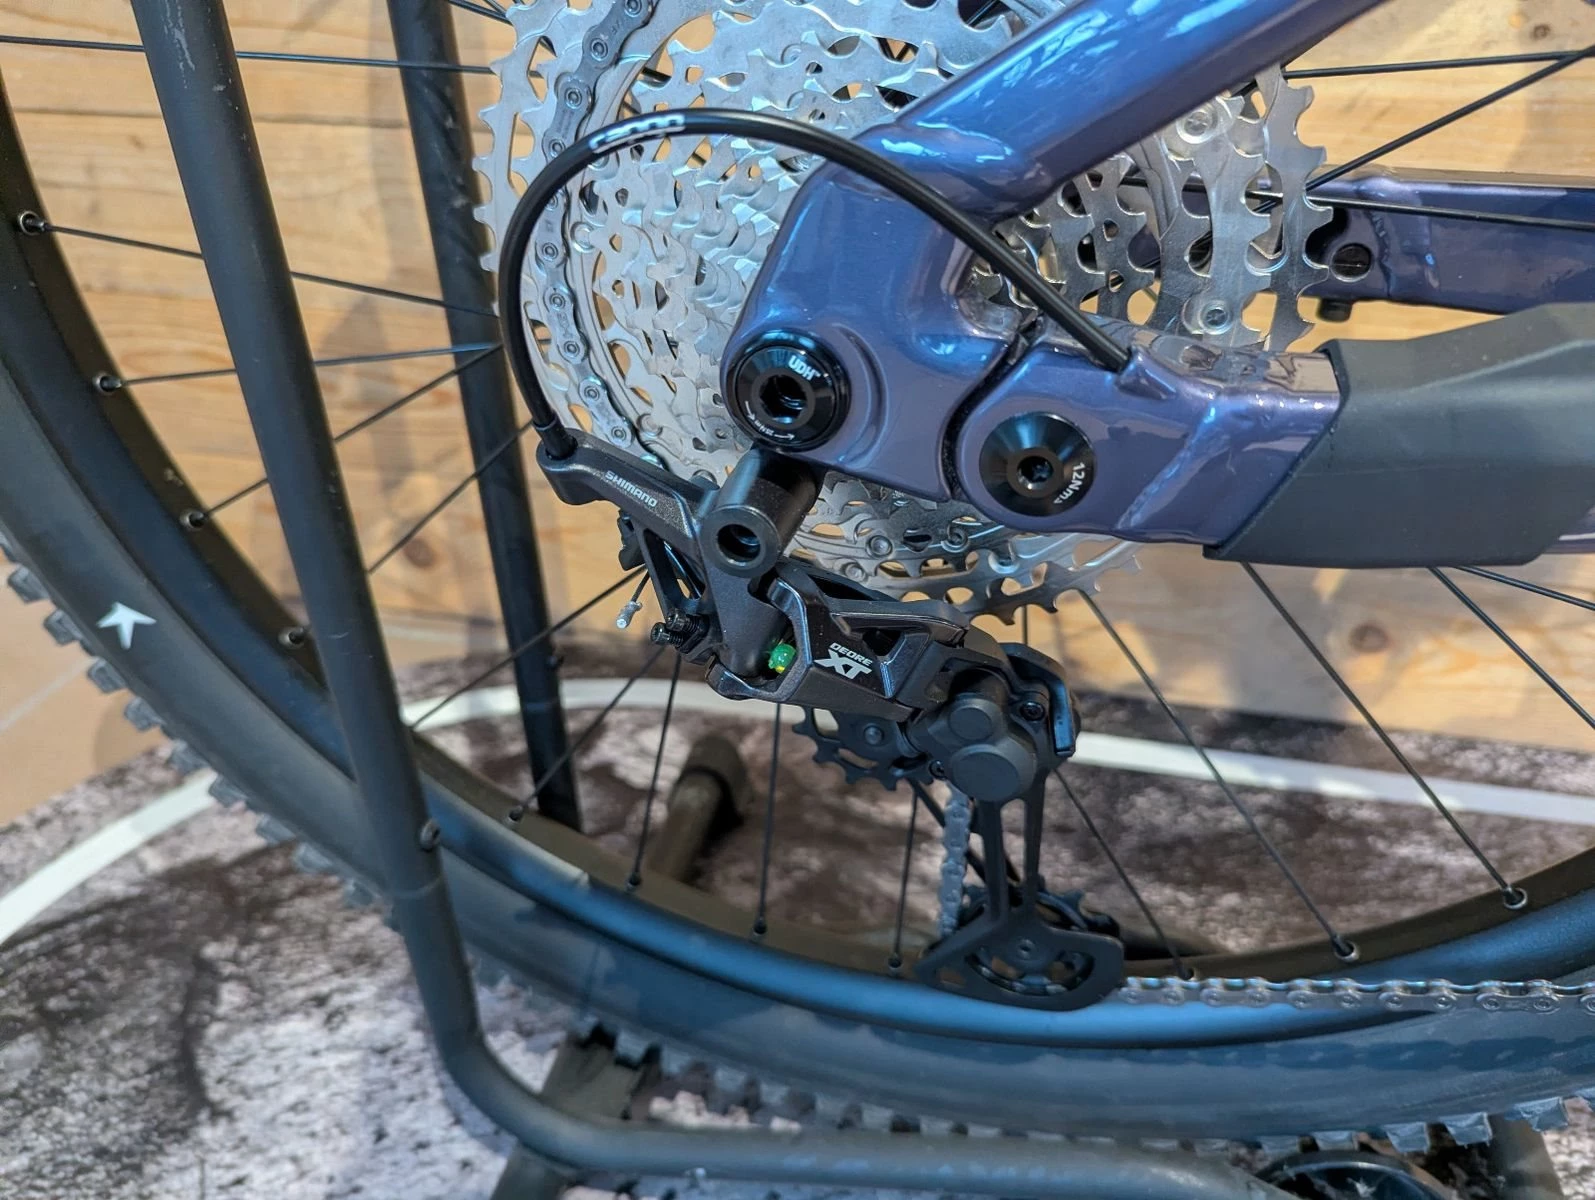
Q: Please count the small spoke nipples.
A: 11